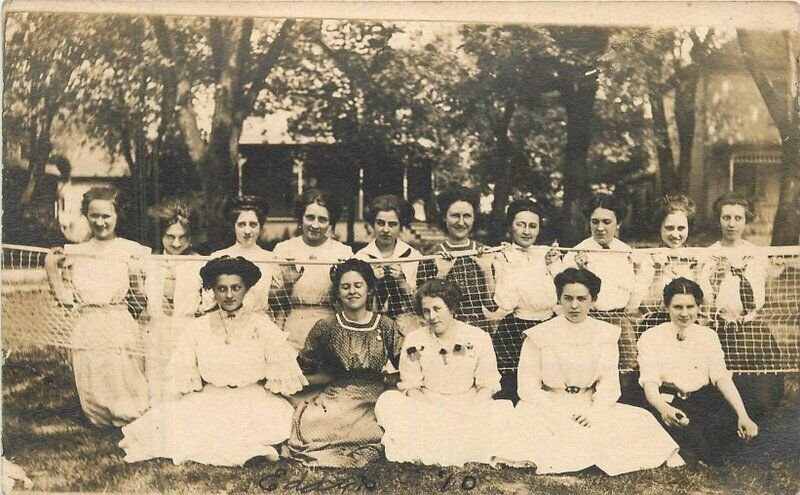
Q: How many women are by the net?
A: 15